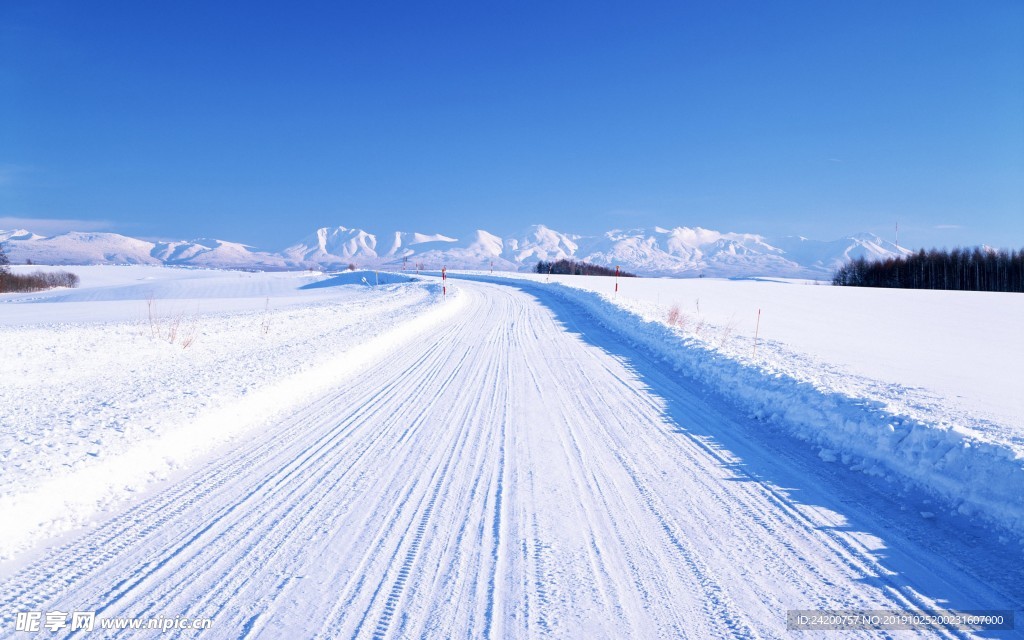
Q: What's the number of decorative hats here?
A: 0